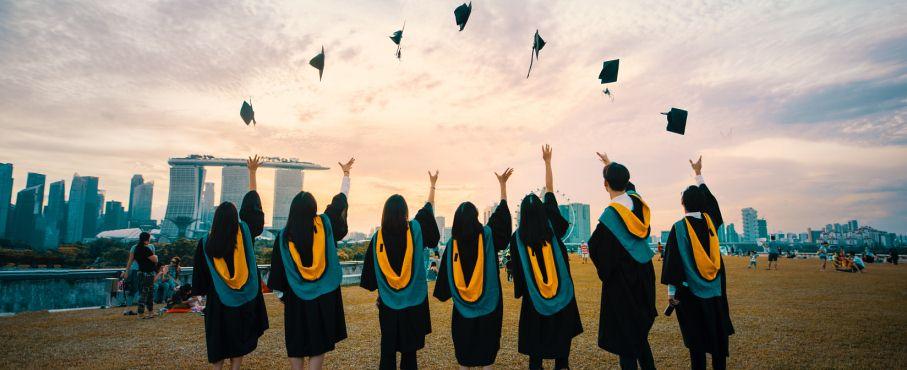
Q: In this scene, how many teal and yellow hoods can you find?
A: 7